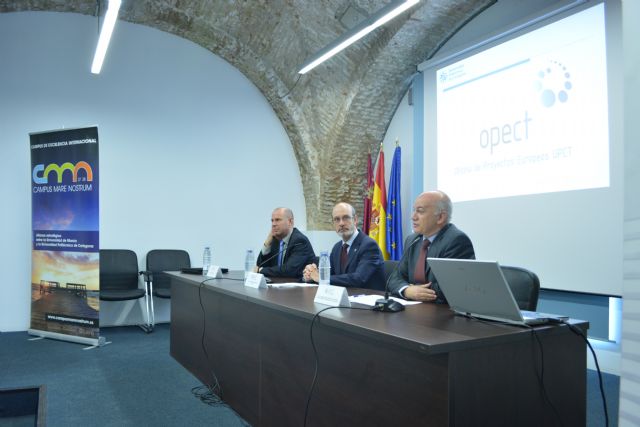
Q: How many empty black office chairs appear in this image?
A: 2